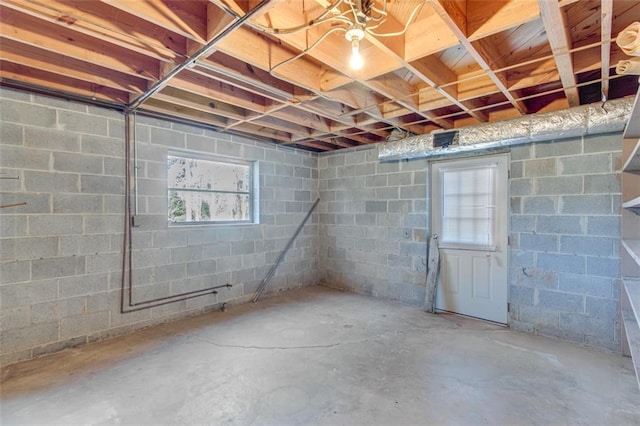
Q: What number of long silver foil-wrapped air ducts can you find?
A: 1